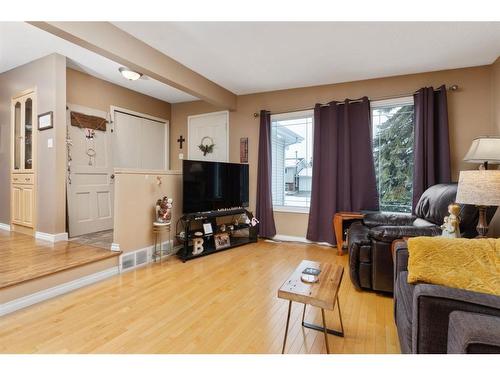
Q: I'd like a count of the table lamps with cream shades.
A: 2